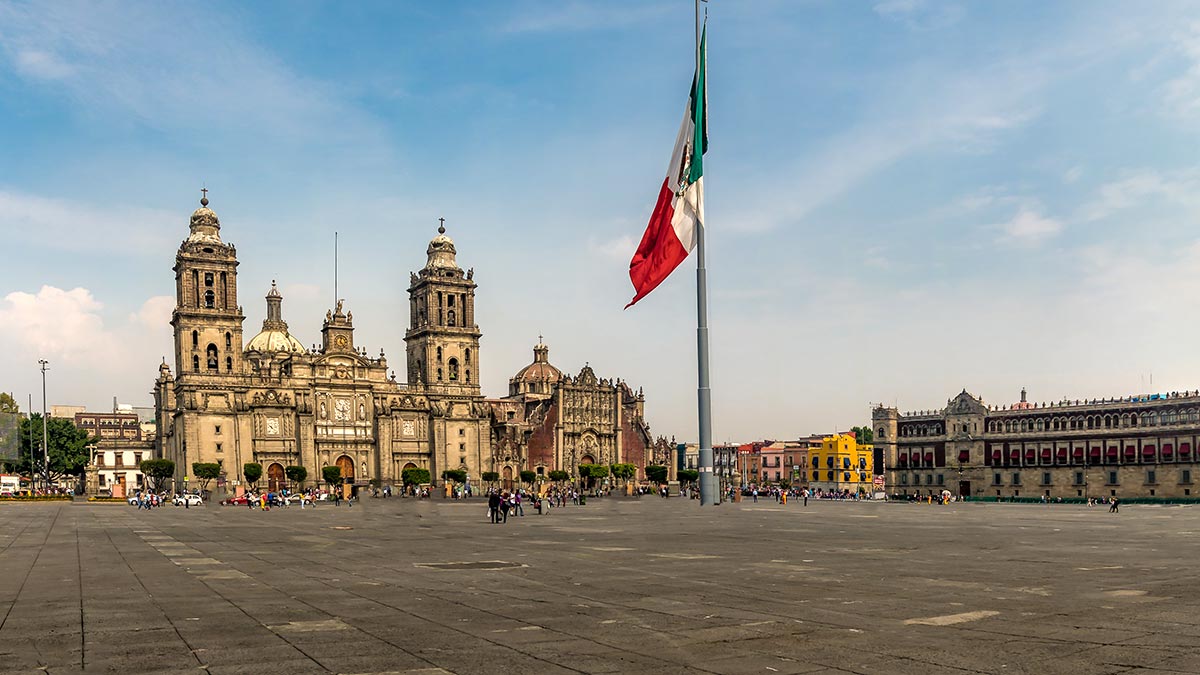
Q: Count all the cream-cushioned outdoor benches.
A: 0